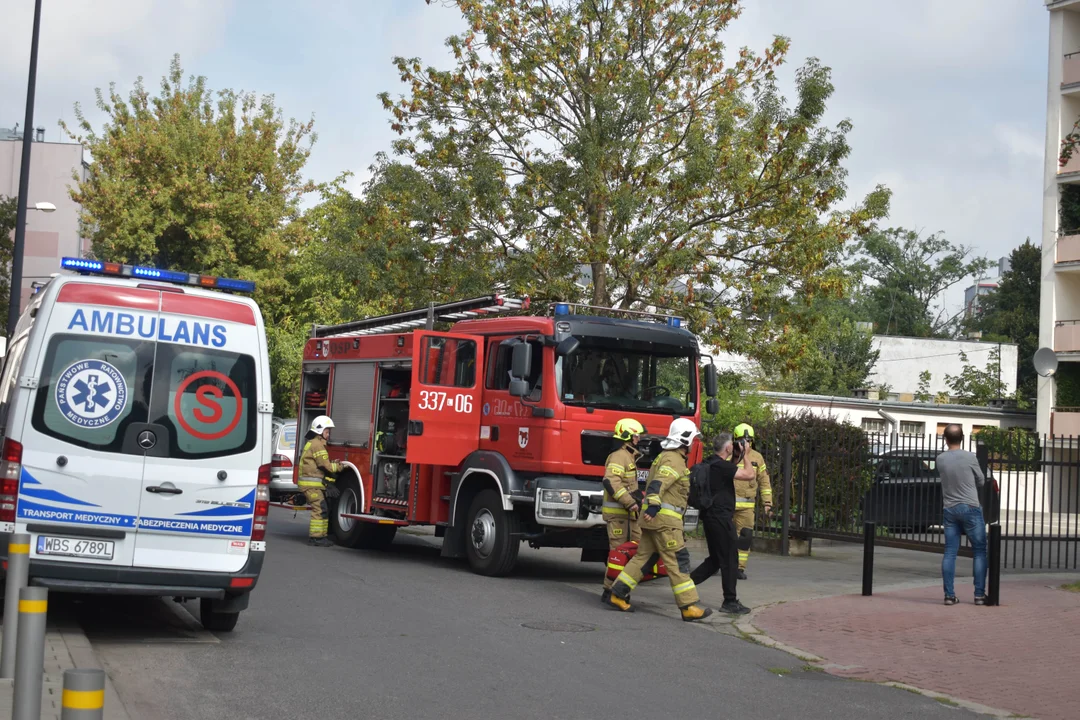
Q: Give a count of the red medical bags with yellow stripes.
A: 1